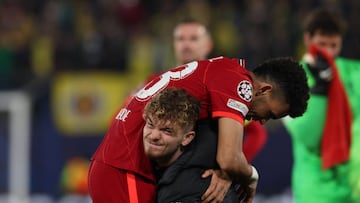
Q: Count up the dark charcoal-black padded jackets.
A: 1